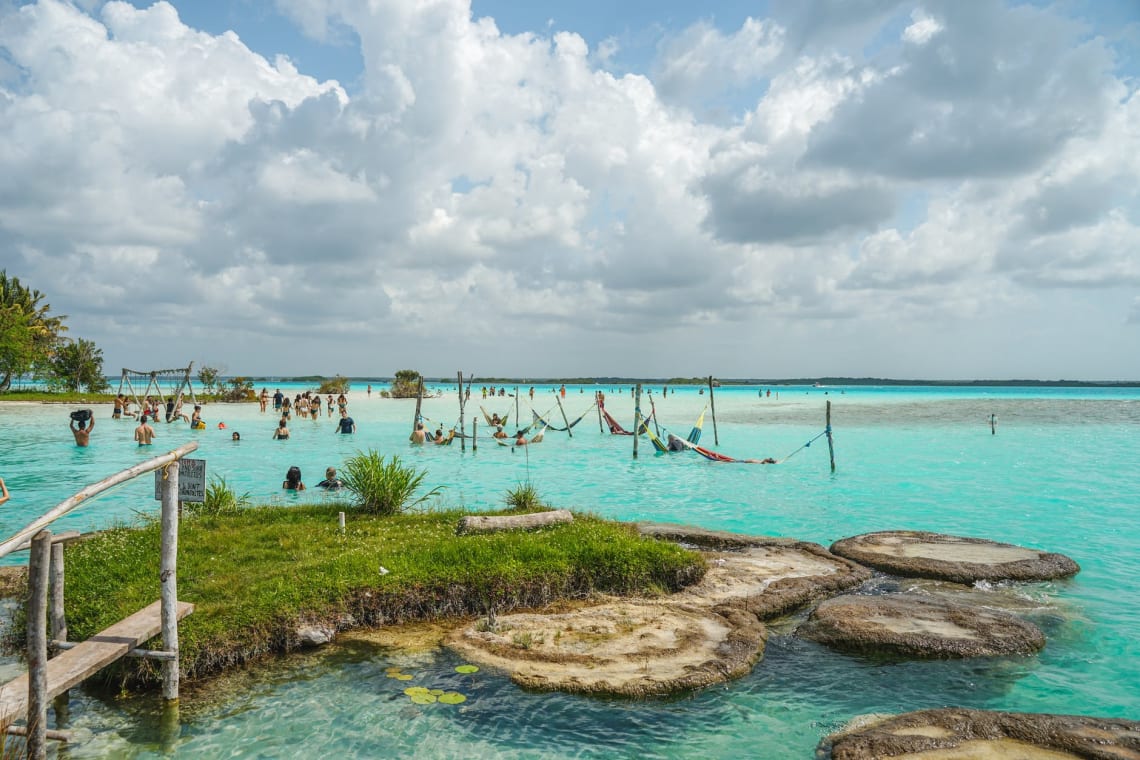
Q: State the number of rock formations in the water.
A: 5